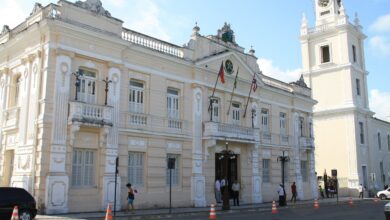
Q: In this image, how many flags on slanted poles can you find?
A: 3